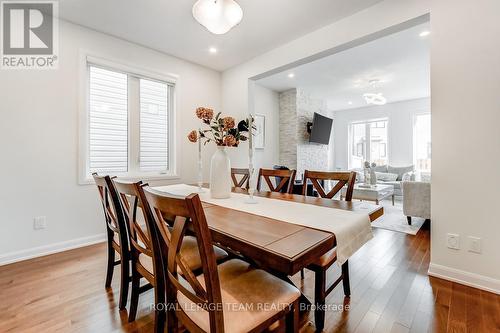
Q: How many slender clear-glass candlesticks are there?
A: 2